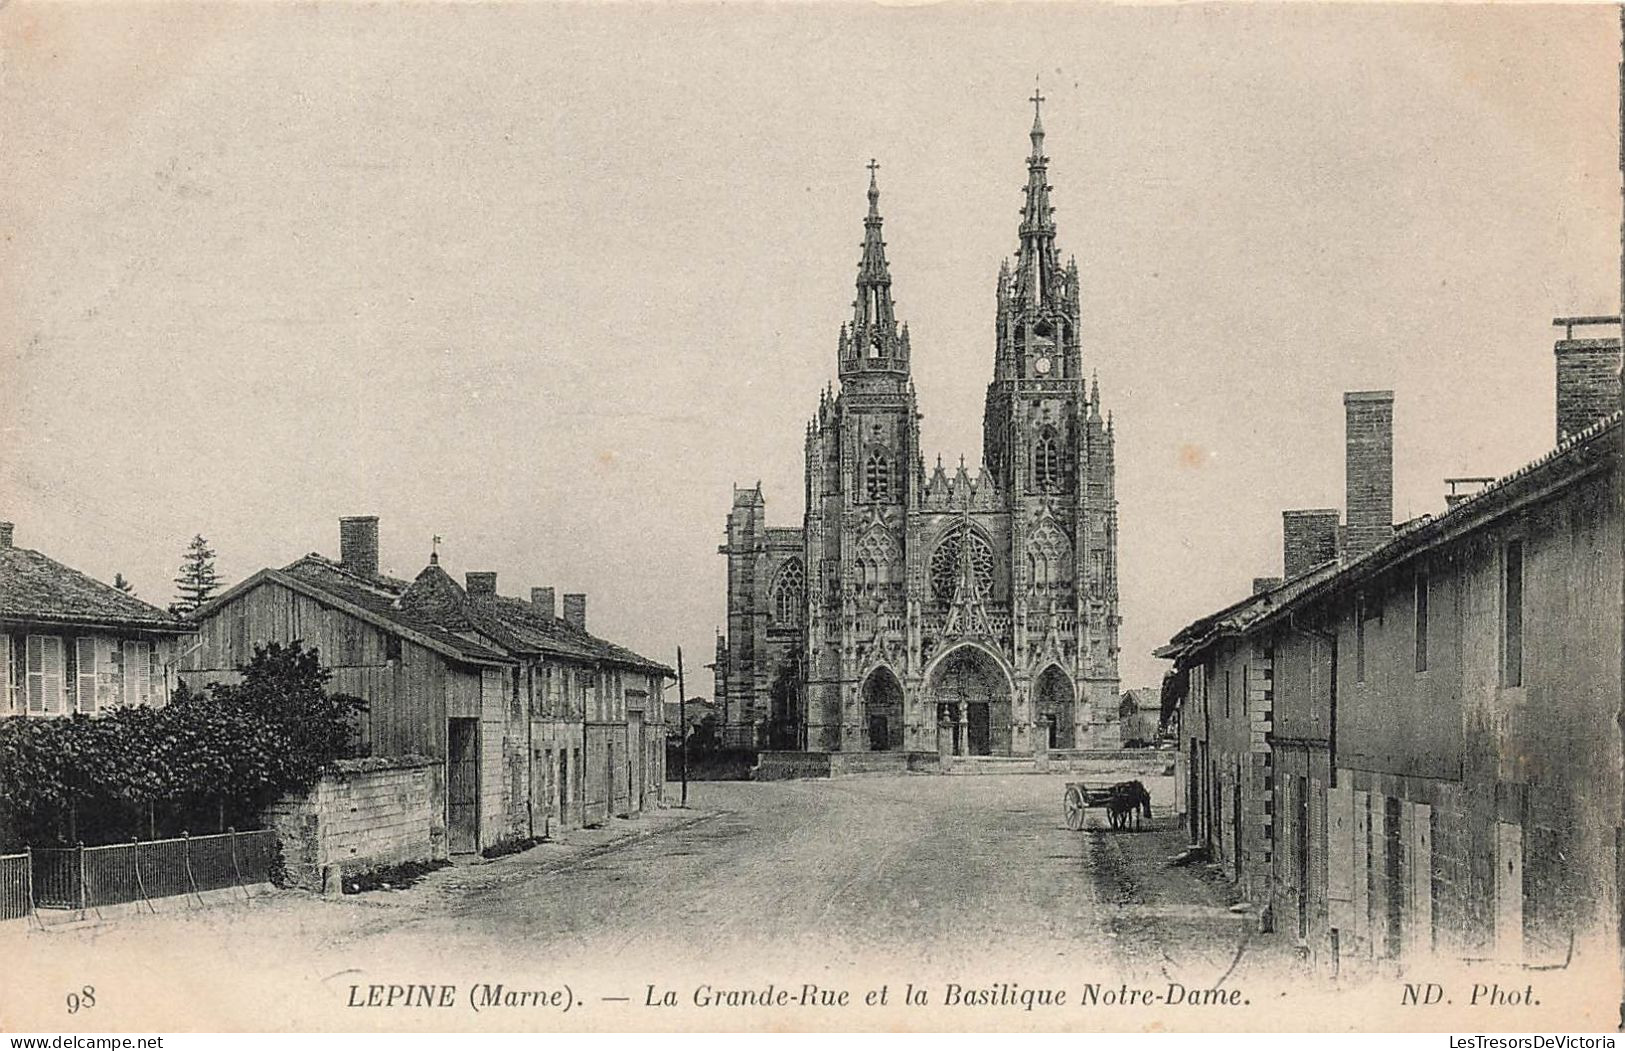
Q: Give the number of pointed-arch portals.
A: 3